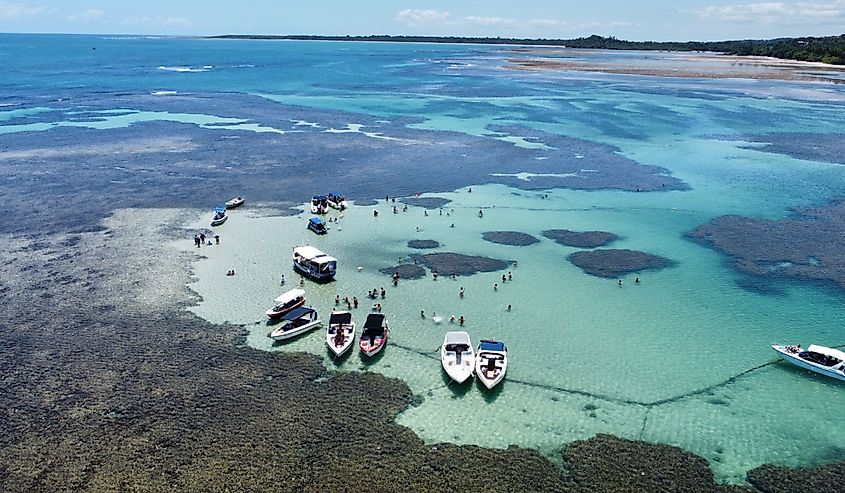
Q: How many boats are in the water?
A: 13